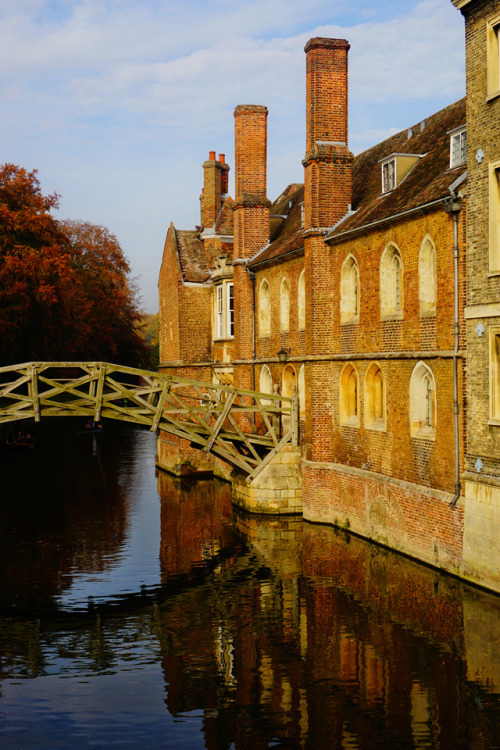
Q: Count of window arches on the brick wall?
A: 12